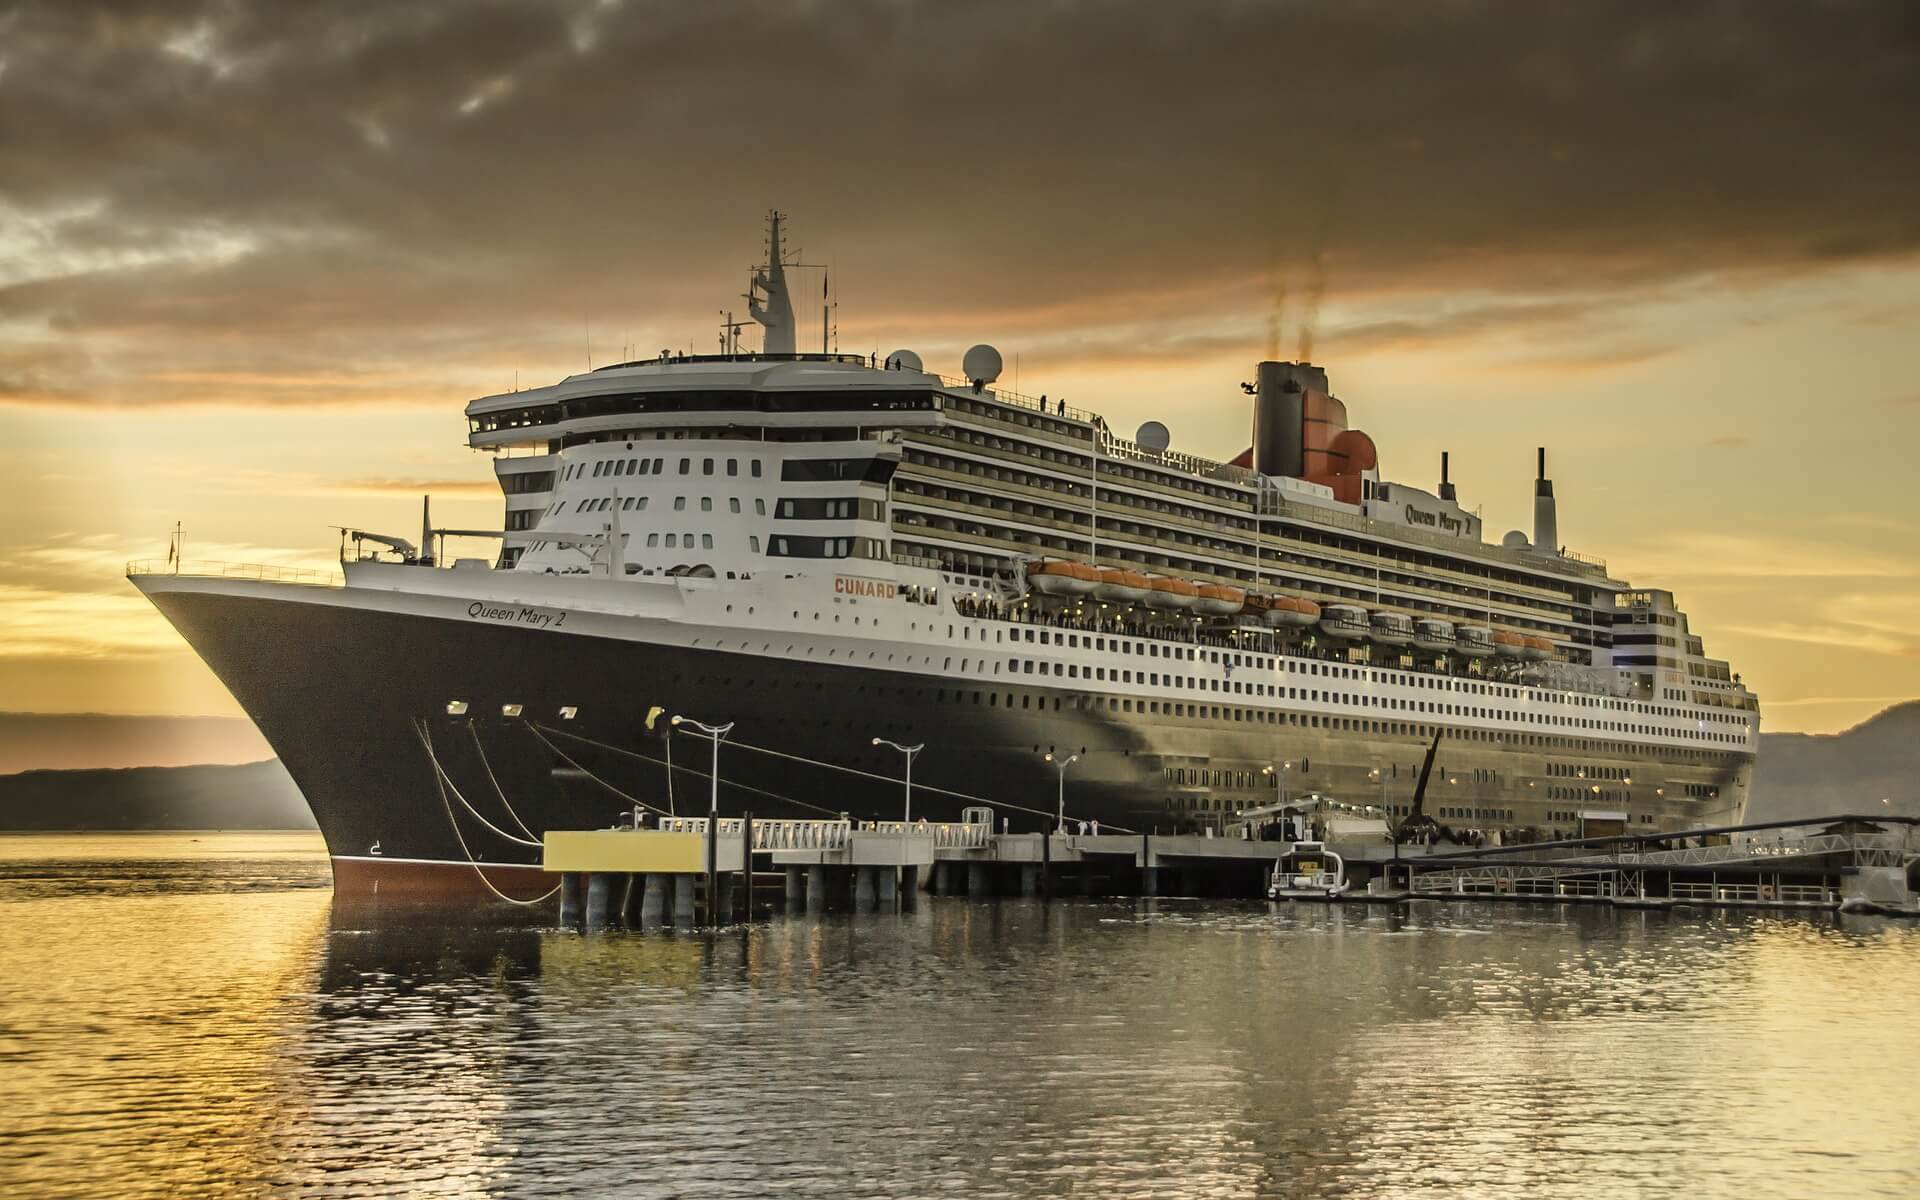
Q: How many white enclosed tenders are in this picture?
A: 4